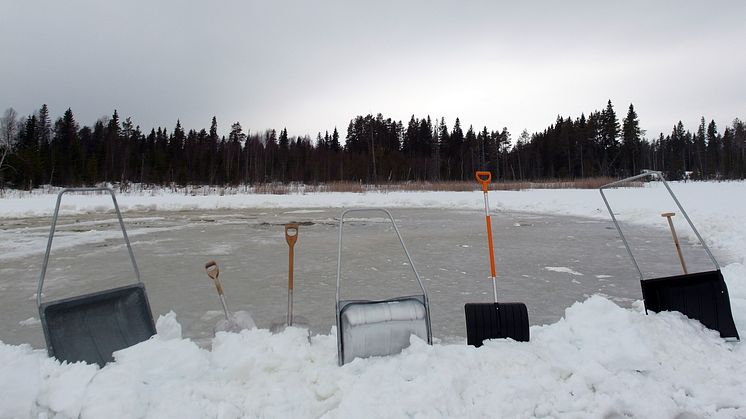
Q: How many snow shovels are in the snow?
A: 7